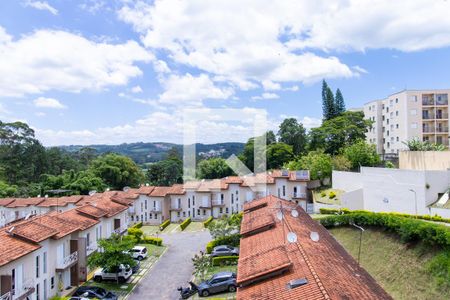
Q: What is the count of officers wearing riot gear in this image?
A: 0